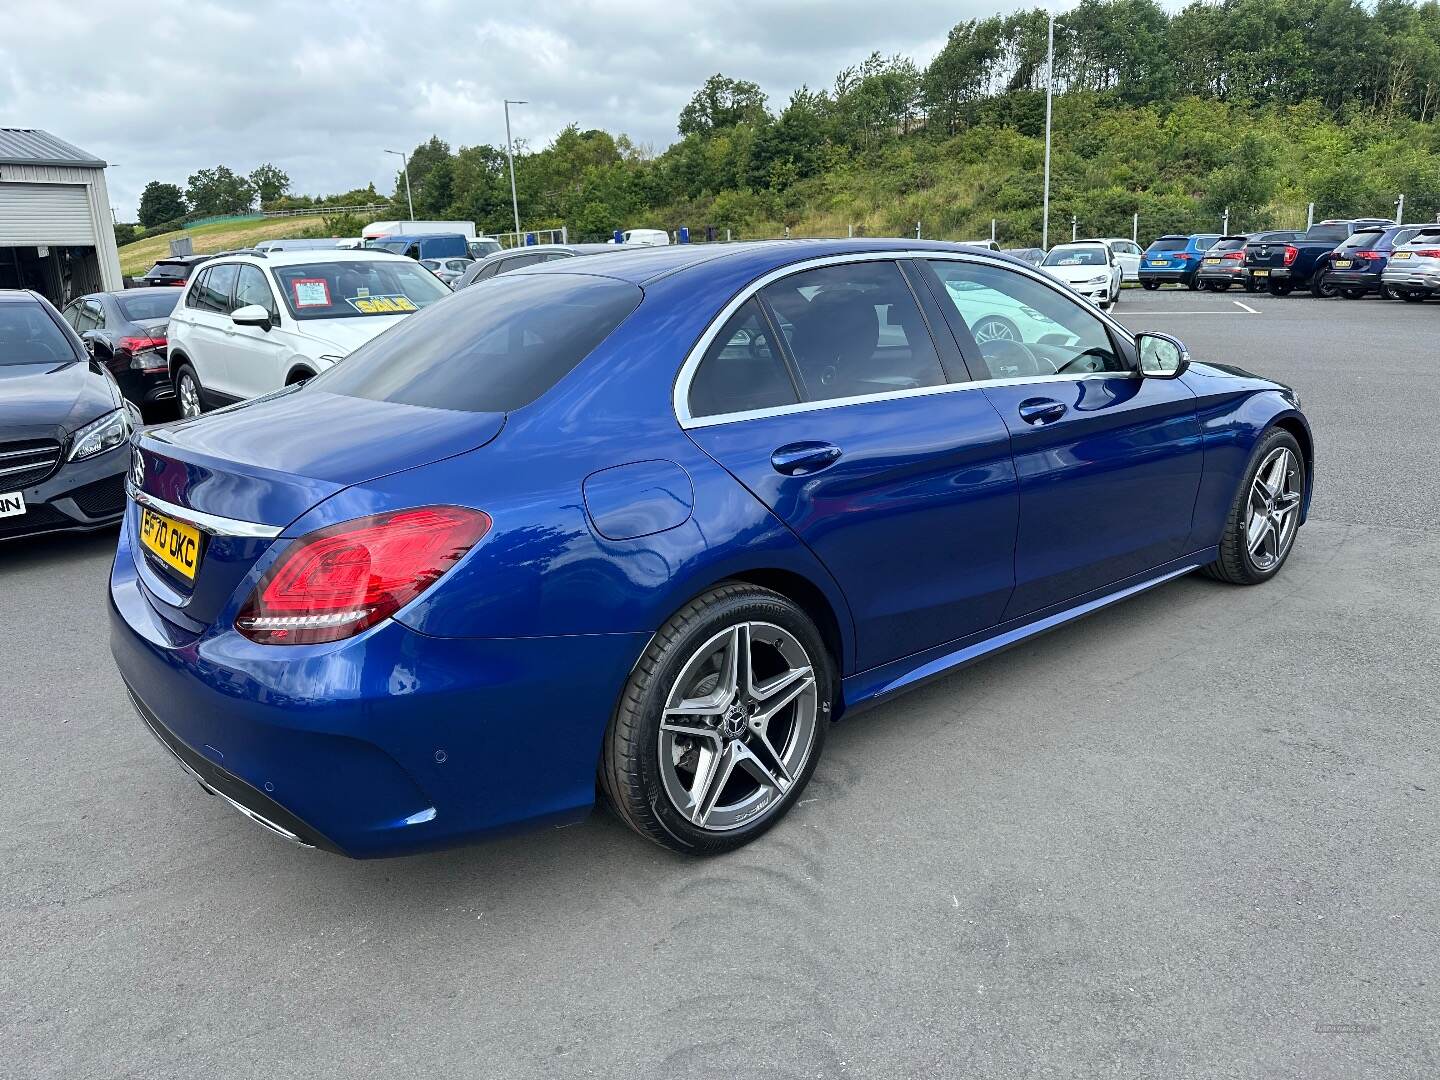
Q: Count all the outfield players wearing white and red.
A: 0